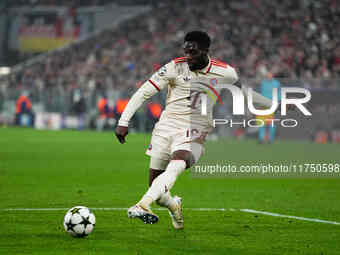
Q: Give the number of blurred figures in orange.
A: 4